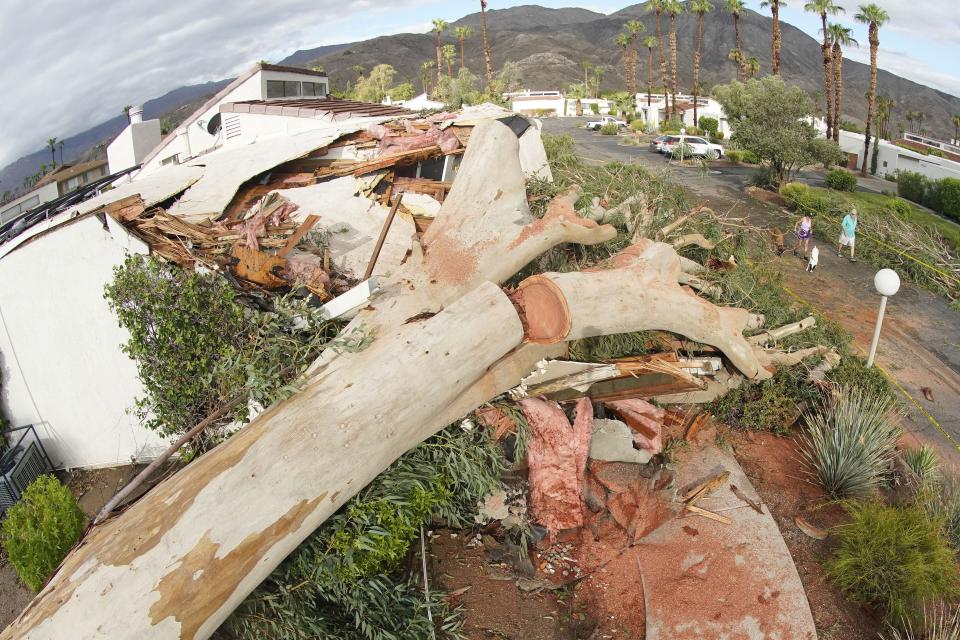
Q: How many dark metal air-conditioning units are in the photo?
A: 1